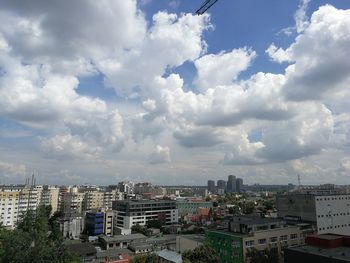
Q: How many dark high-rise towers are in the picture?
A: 4